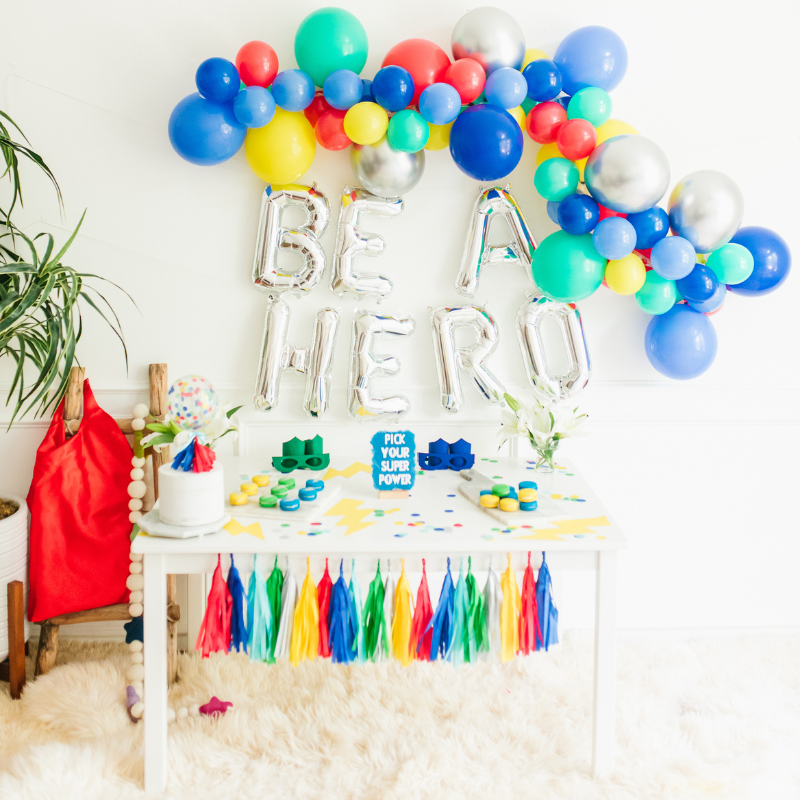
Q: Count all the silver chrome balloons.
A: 4